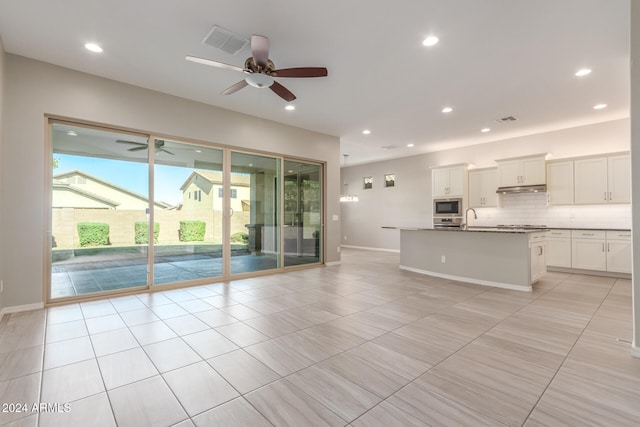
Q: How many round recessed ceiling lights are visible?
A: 9